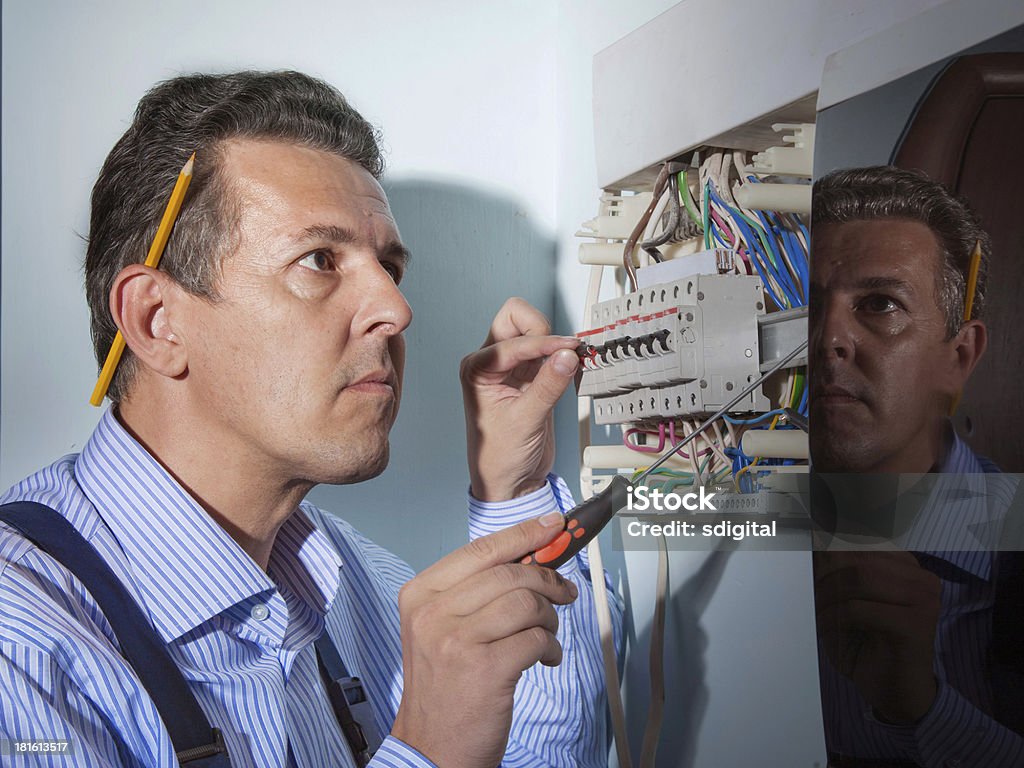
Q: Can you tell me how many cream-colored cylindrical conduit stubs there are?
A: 4